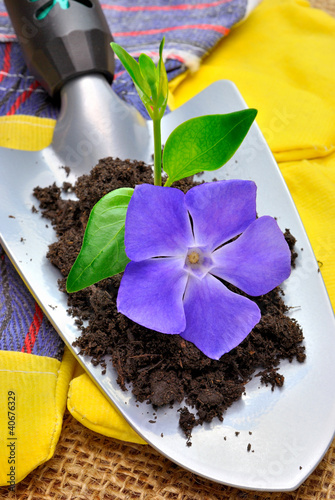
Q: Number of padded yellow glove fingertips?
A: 2